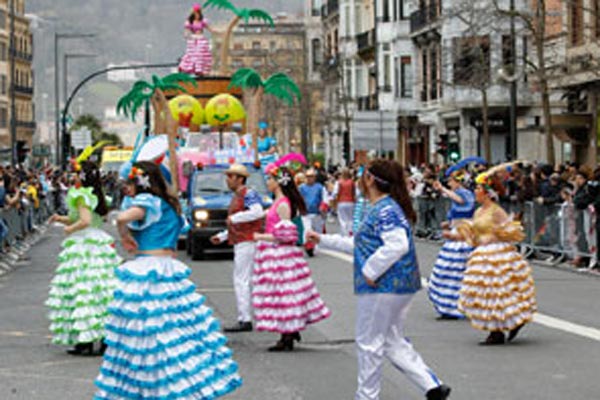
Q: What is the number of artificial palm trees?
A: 3